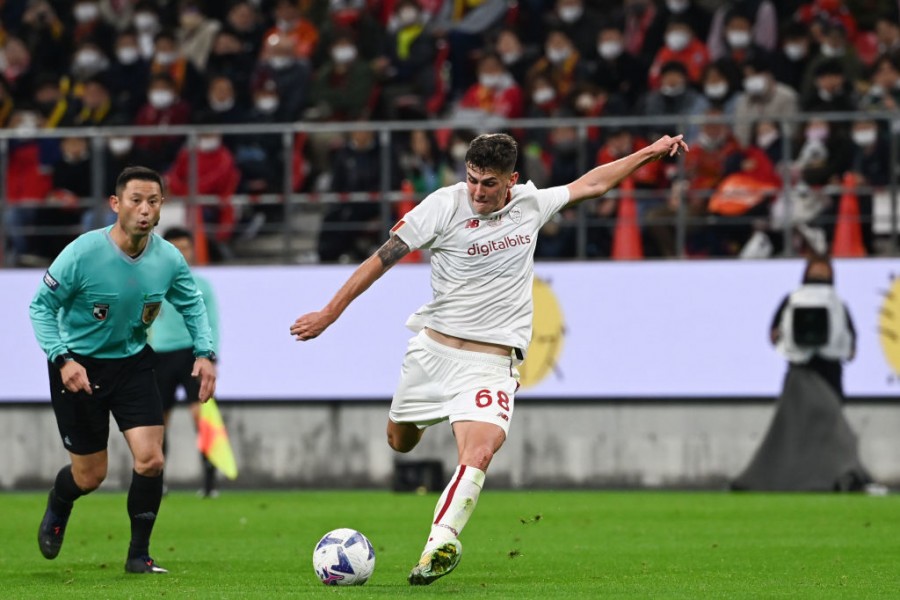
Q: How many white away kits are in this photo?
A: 1